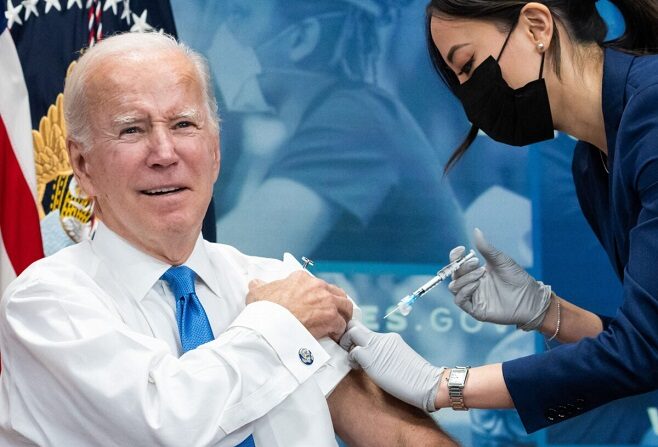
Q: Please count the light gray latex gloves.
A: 2